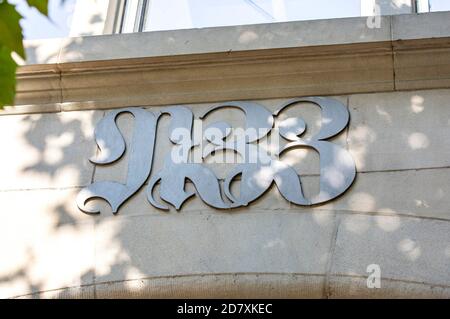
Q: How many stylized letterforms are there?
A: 3